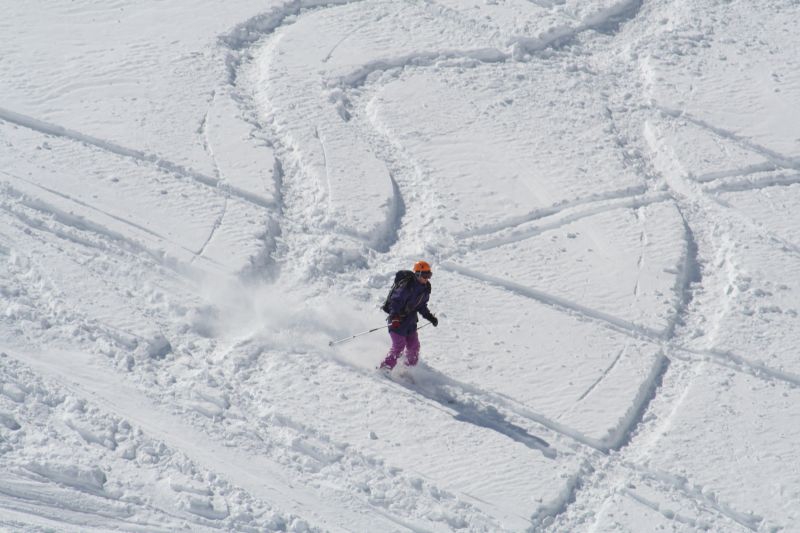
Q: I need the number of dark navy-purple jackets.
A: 1